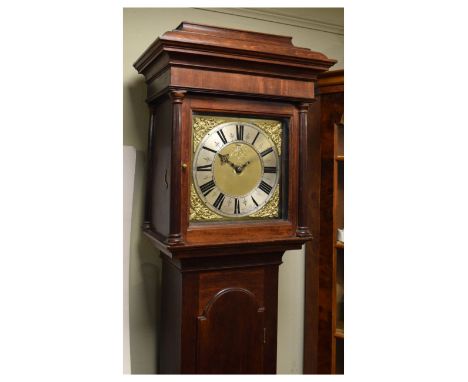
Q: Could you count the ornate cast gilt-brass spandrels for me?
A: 4